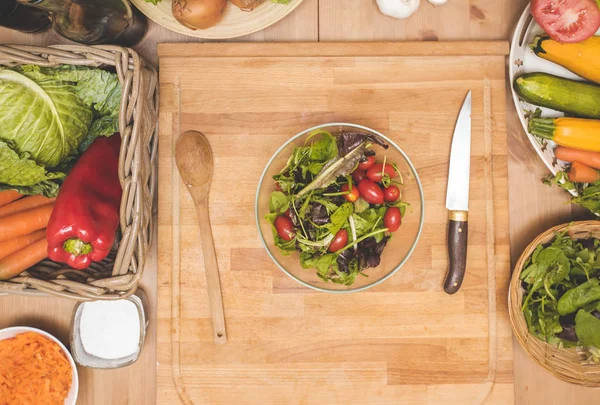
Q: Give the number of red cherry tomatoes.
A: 9